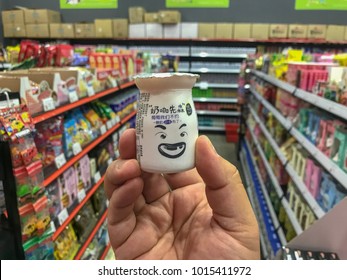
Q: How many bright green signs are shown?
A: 3